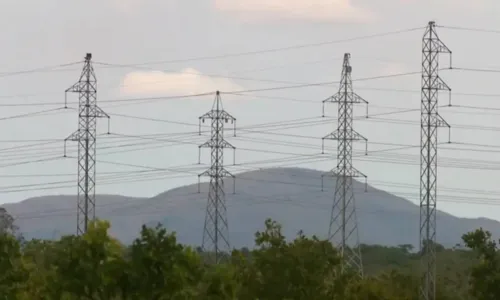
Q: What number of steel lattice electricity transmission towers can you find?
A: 4